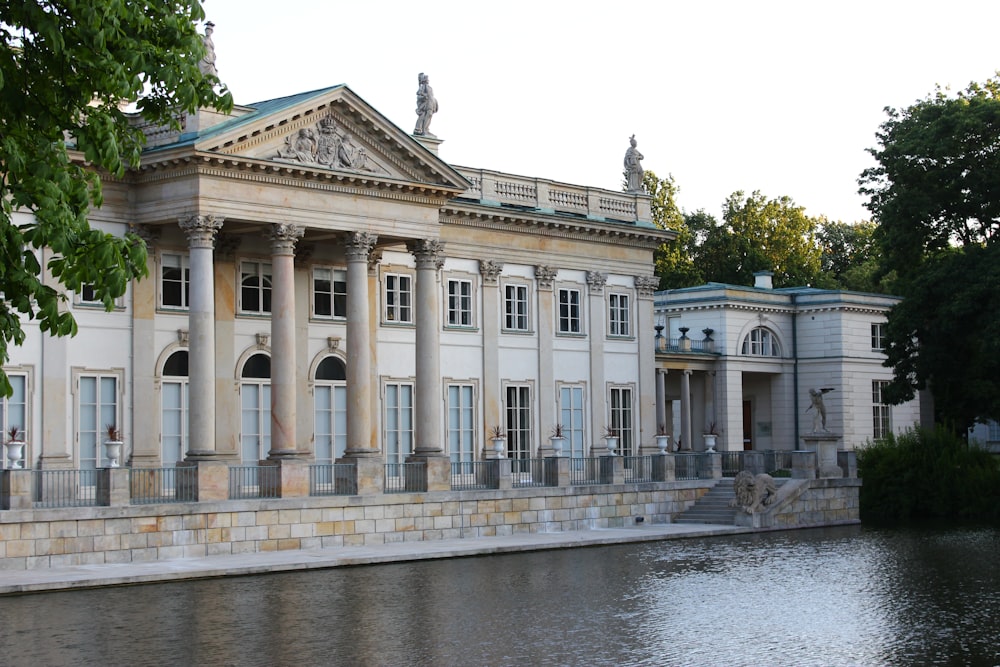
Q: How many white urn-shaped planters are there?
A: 7